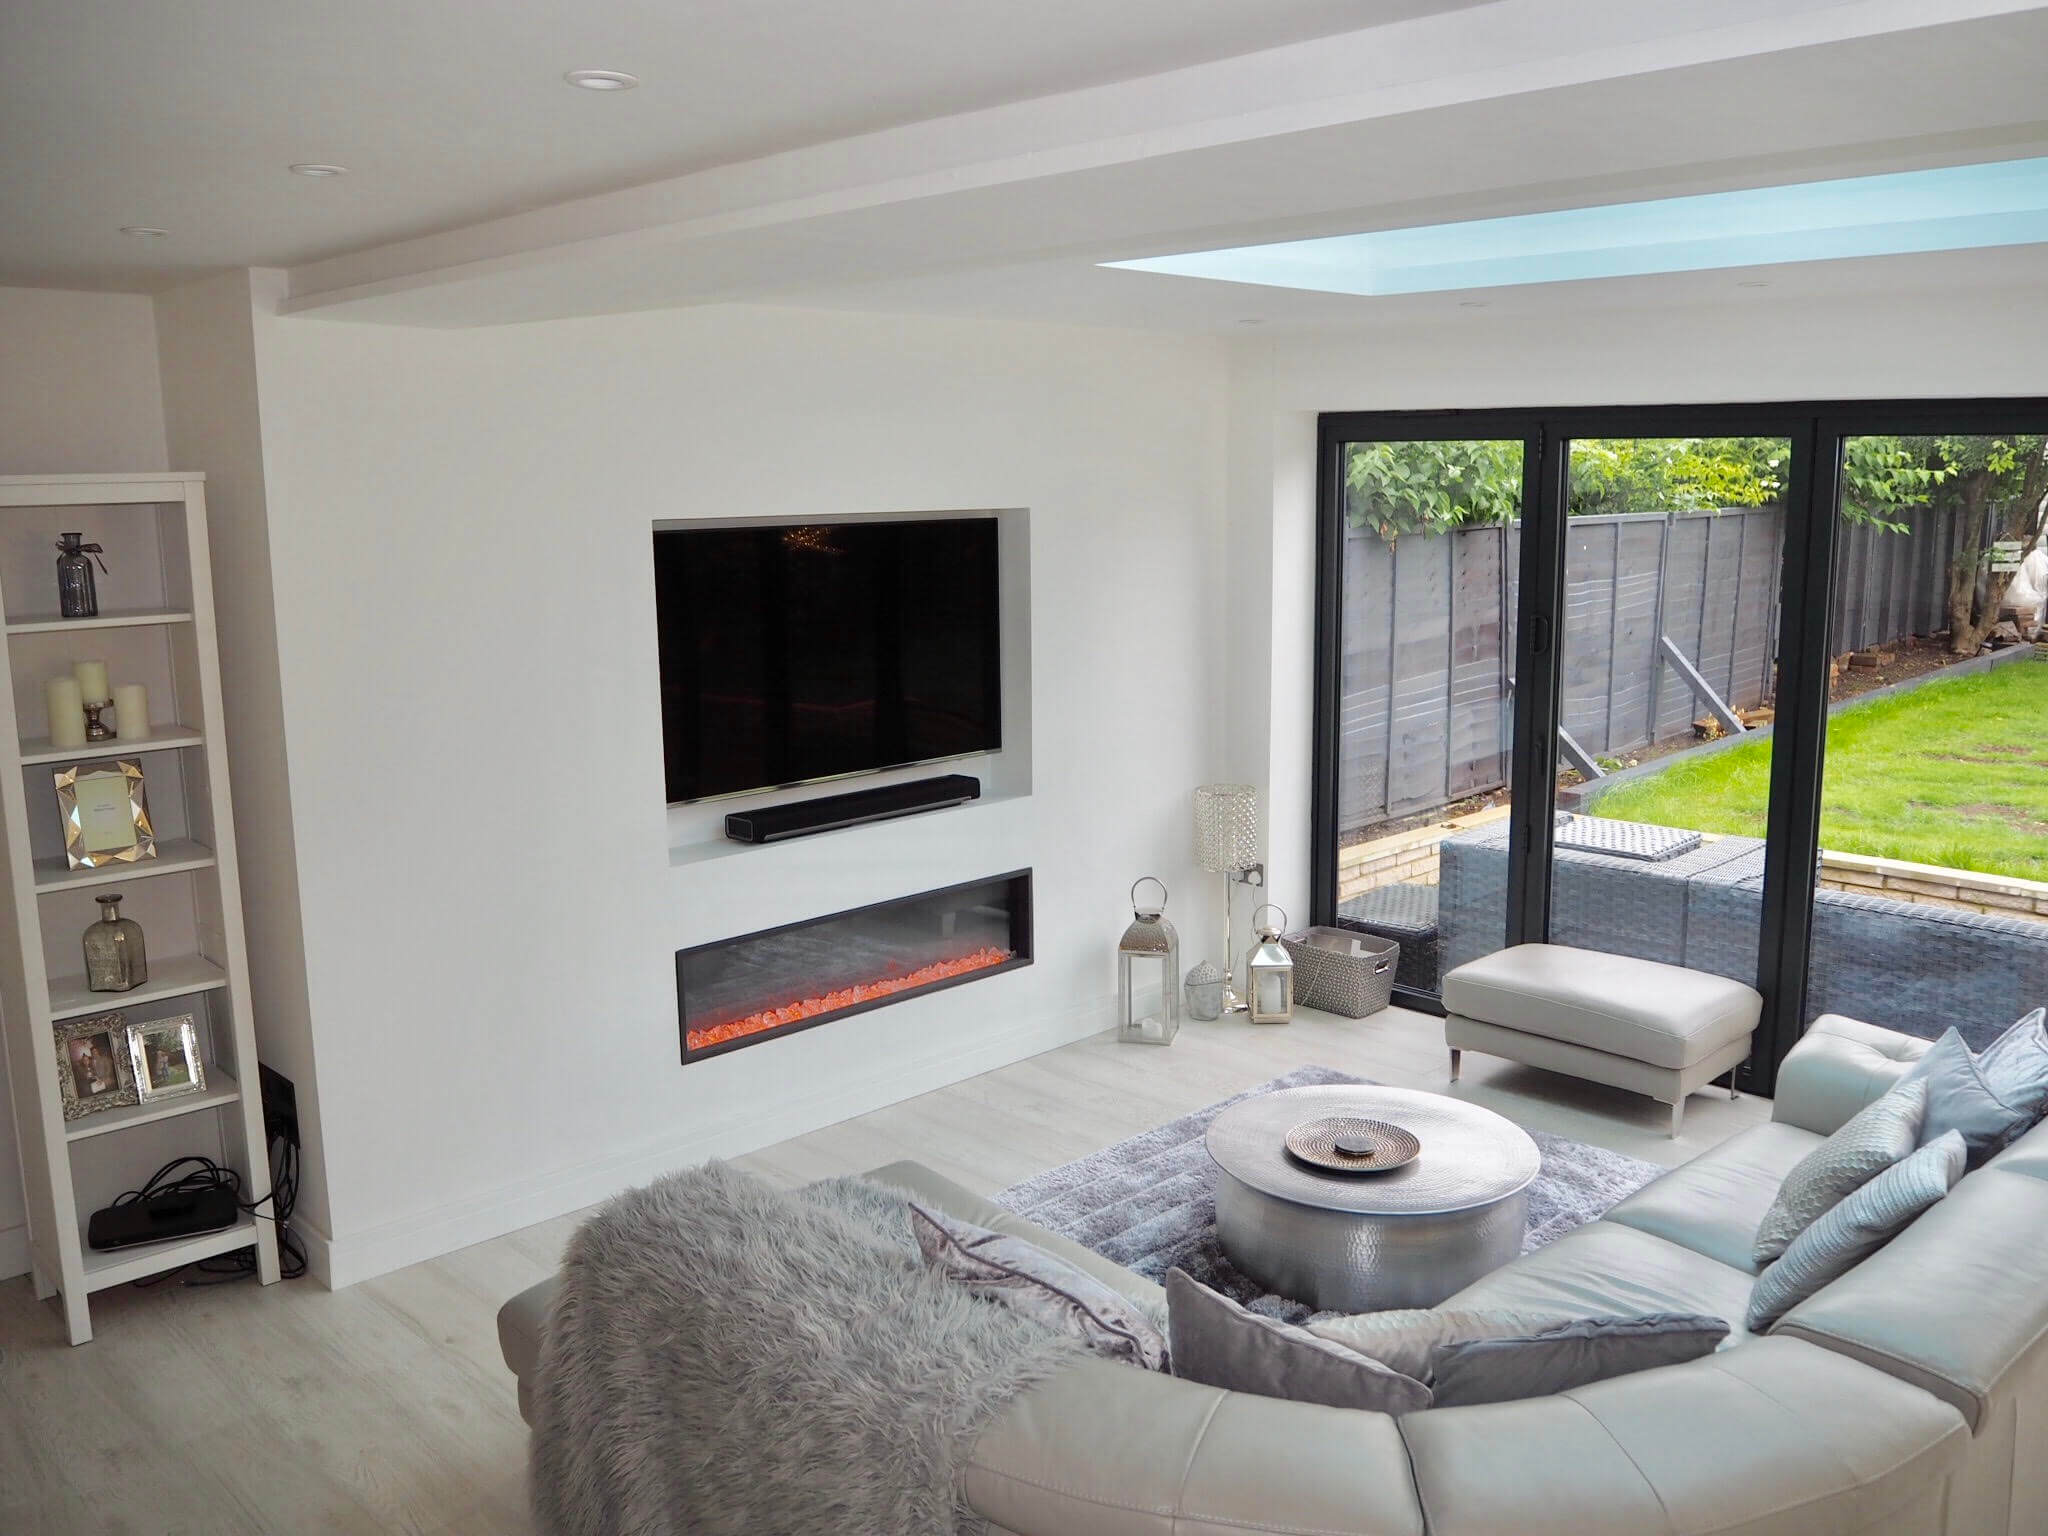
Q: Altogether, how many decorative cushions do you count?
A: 8